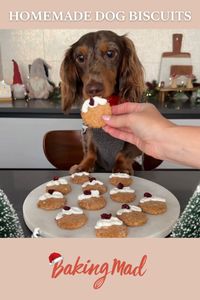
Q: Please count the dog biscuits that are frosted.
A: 12